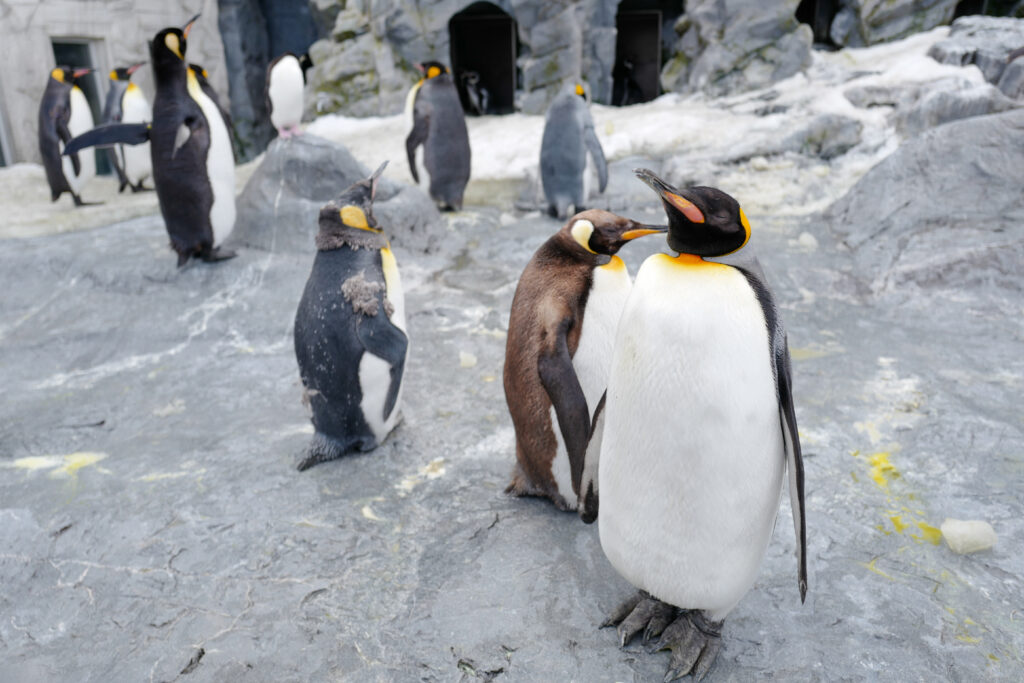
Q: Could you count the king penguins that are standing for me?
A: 9